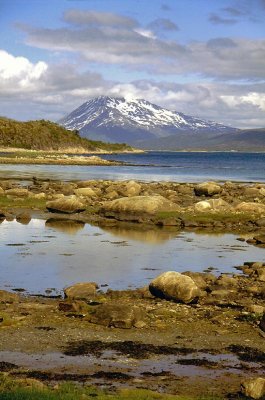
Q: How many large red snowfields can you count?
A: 0